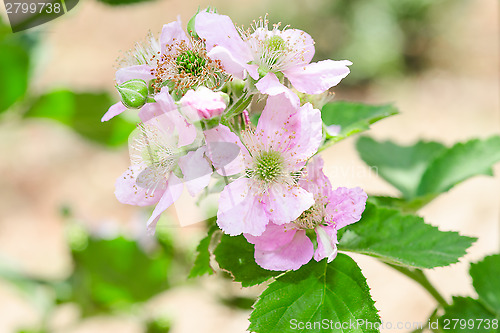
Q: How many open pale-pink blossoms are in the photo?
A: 5